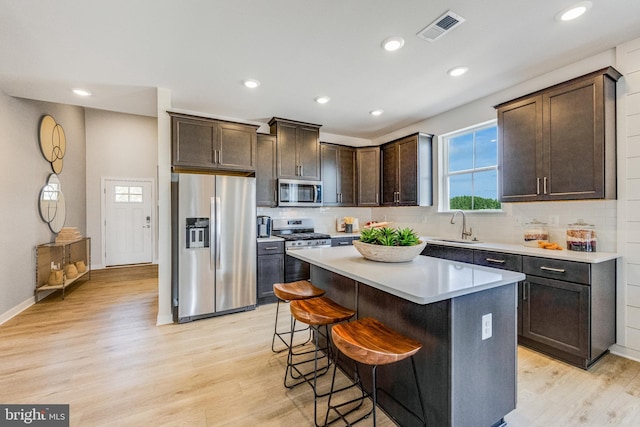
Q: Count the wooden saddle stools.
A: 3